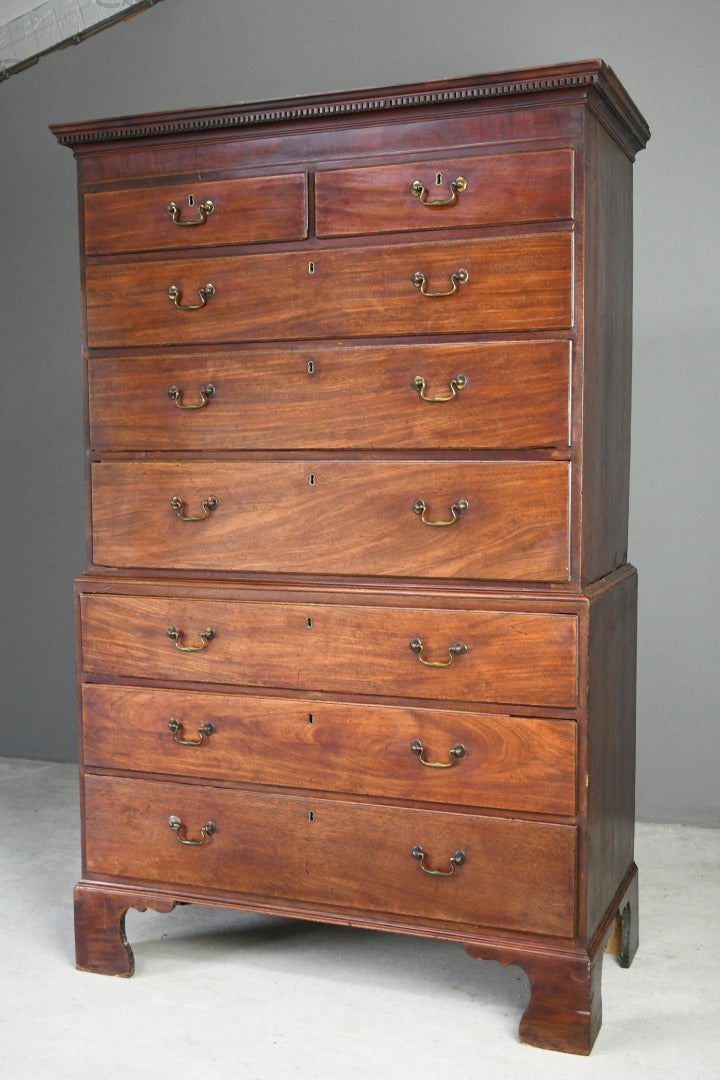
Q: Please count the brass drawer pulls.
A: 14